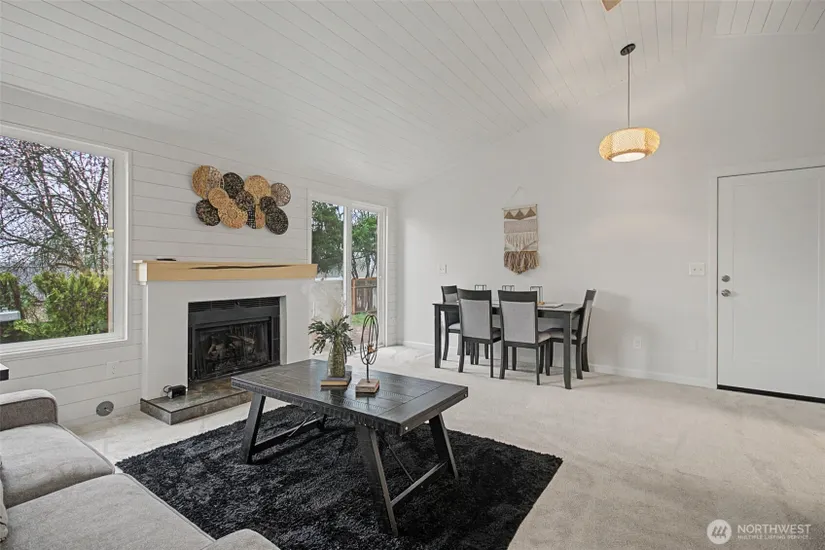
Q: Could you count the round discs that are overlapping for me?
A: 11